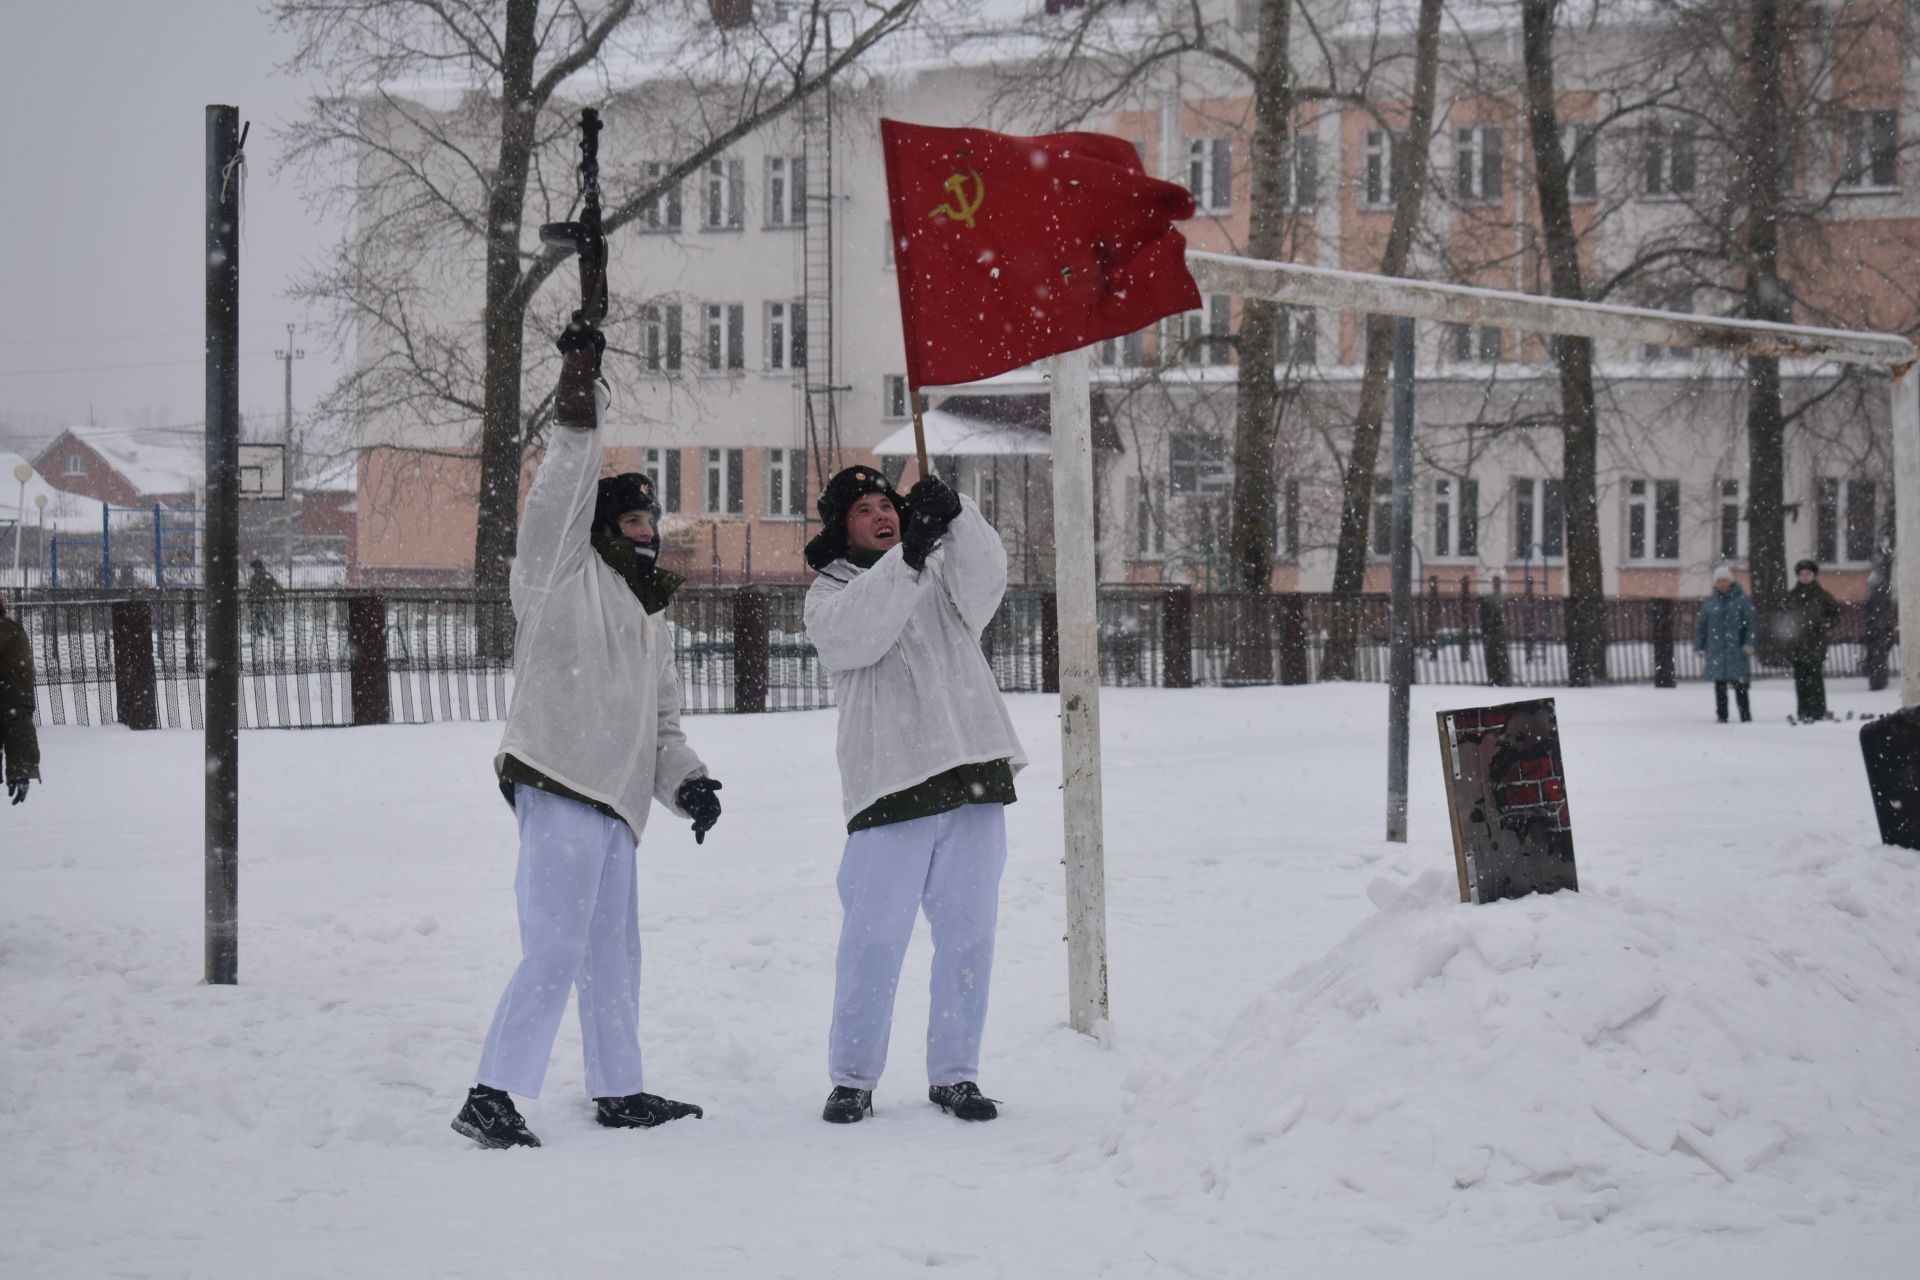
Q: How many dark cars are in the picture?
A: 0